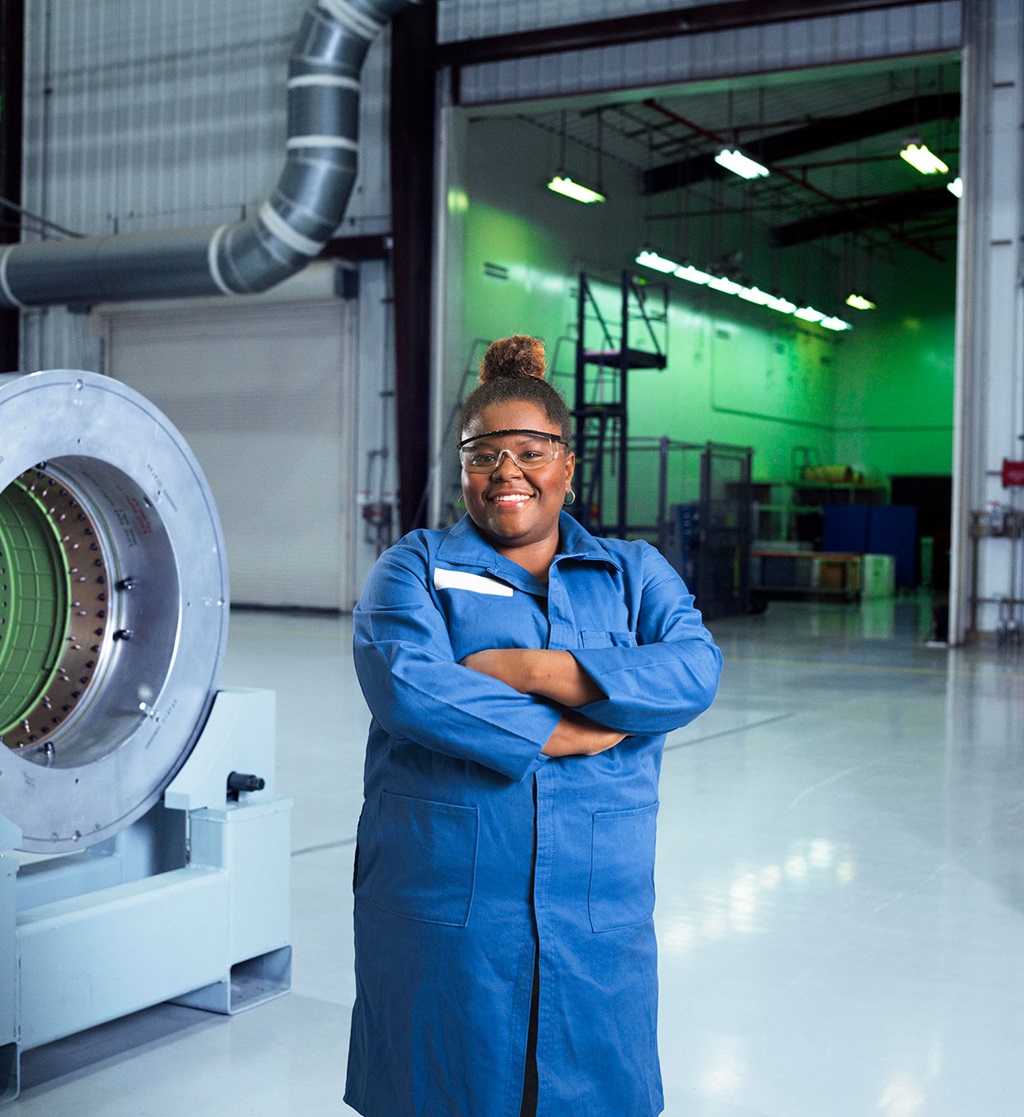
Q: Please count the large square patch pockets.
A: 2